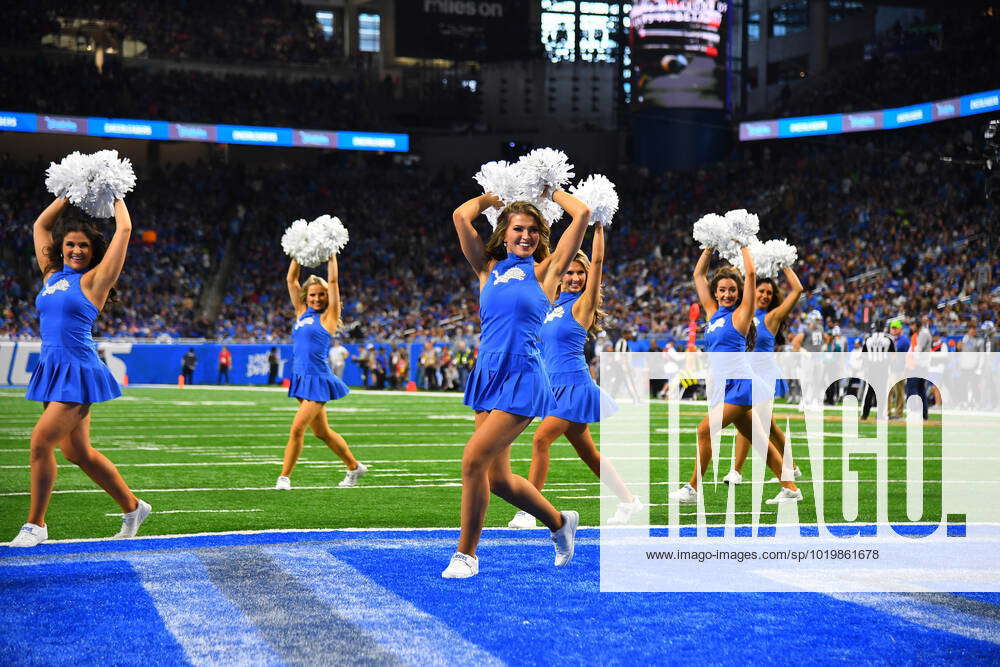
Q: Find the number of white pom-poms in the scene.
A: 12